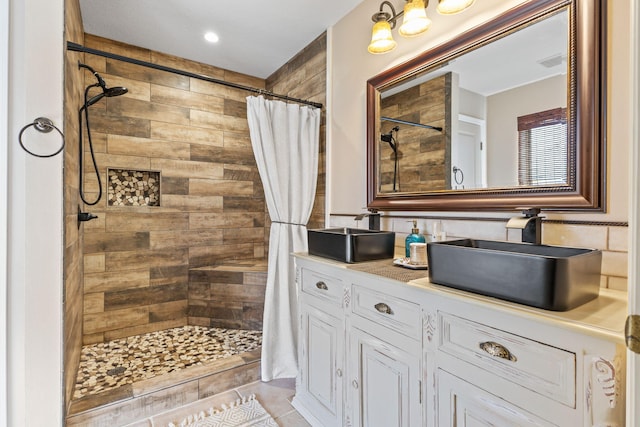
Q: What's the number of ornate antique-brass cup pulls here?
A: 3